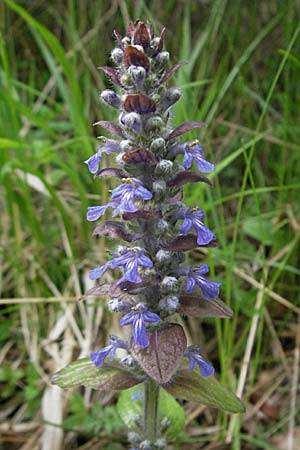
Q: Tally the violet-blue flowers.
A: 11